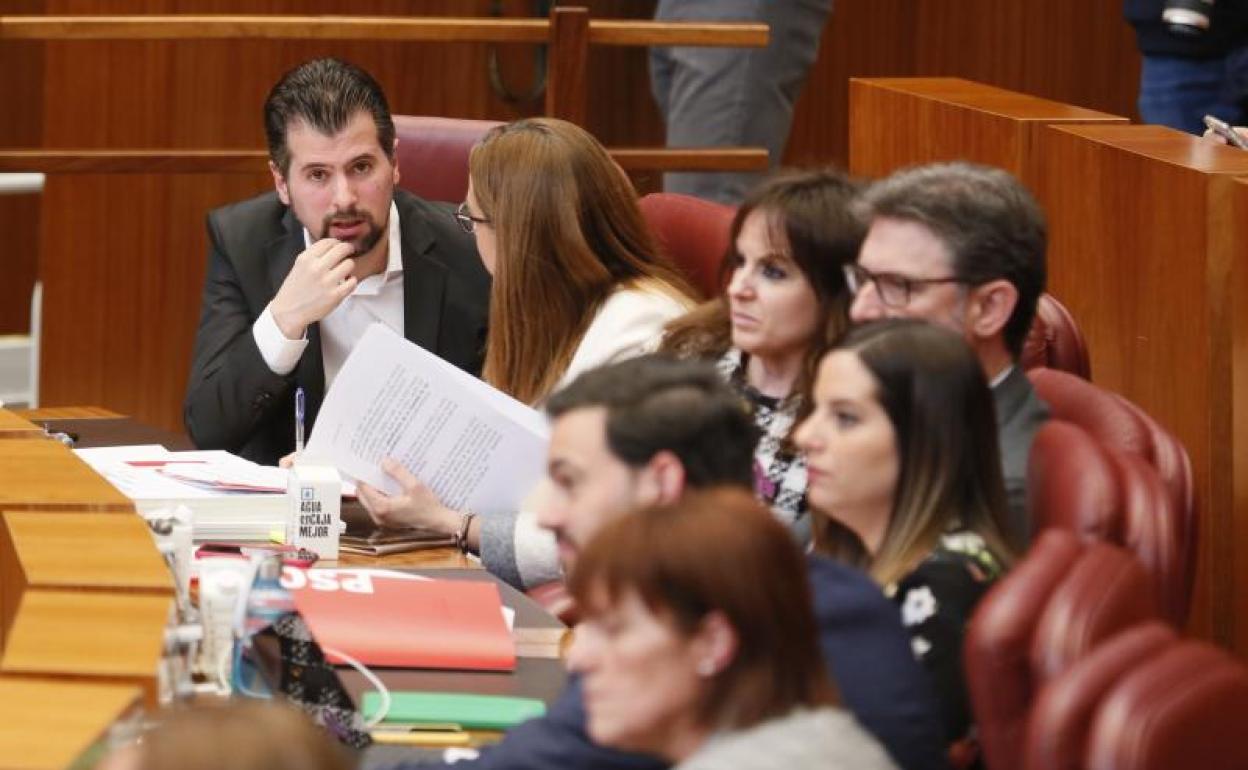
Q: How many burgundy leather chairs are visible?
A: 7